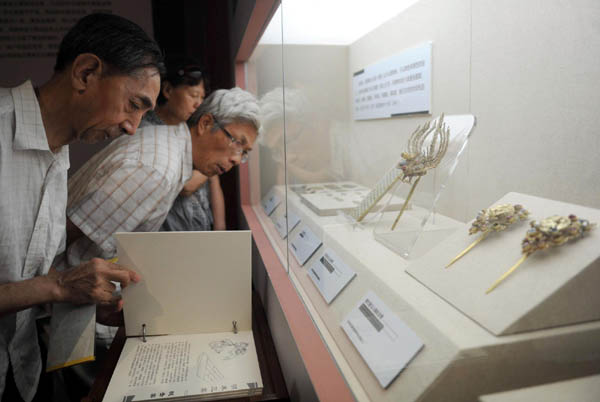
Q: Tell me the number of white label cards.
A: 5